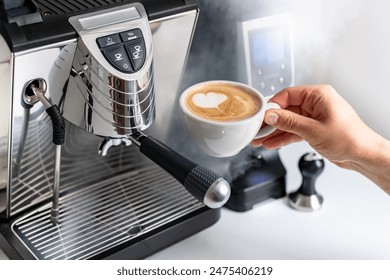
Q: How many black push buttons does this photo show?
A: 4